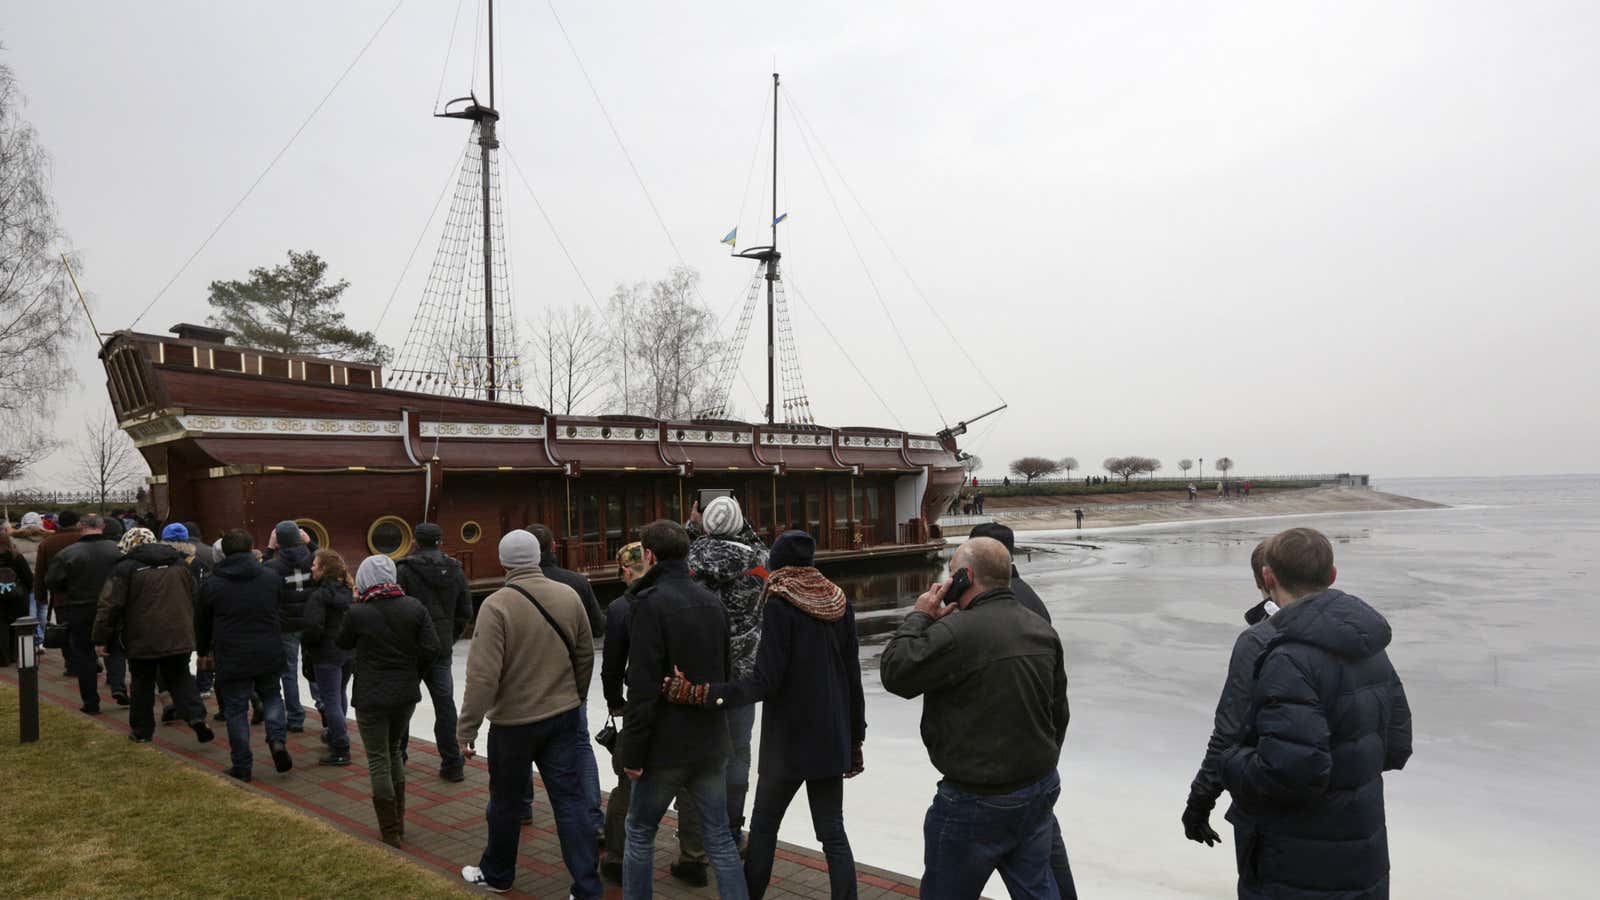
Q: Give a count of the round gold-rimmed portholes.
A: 3